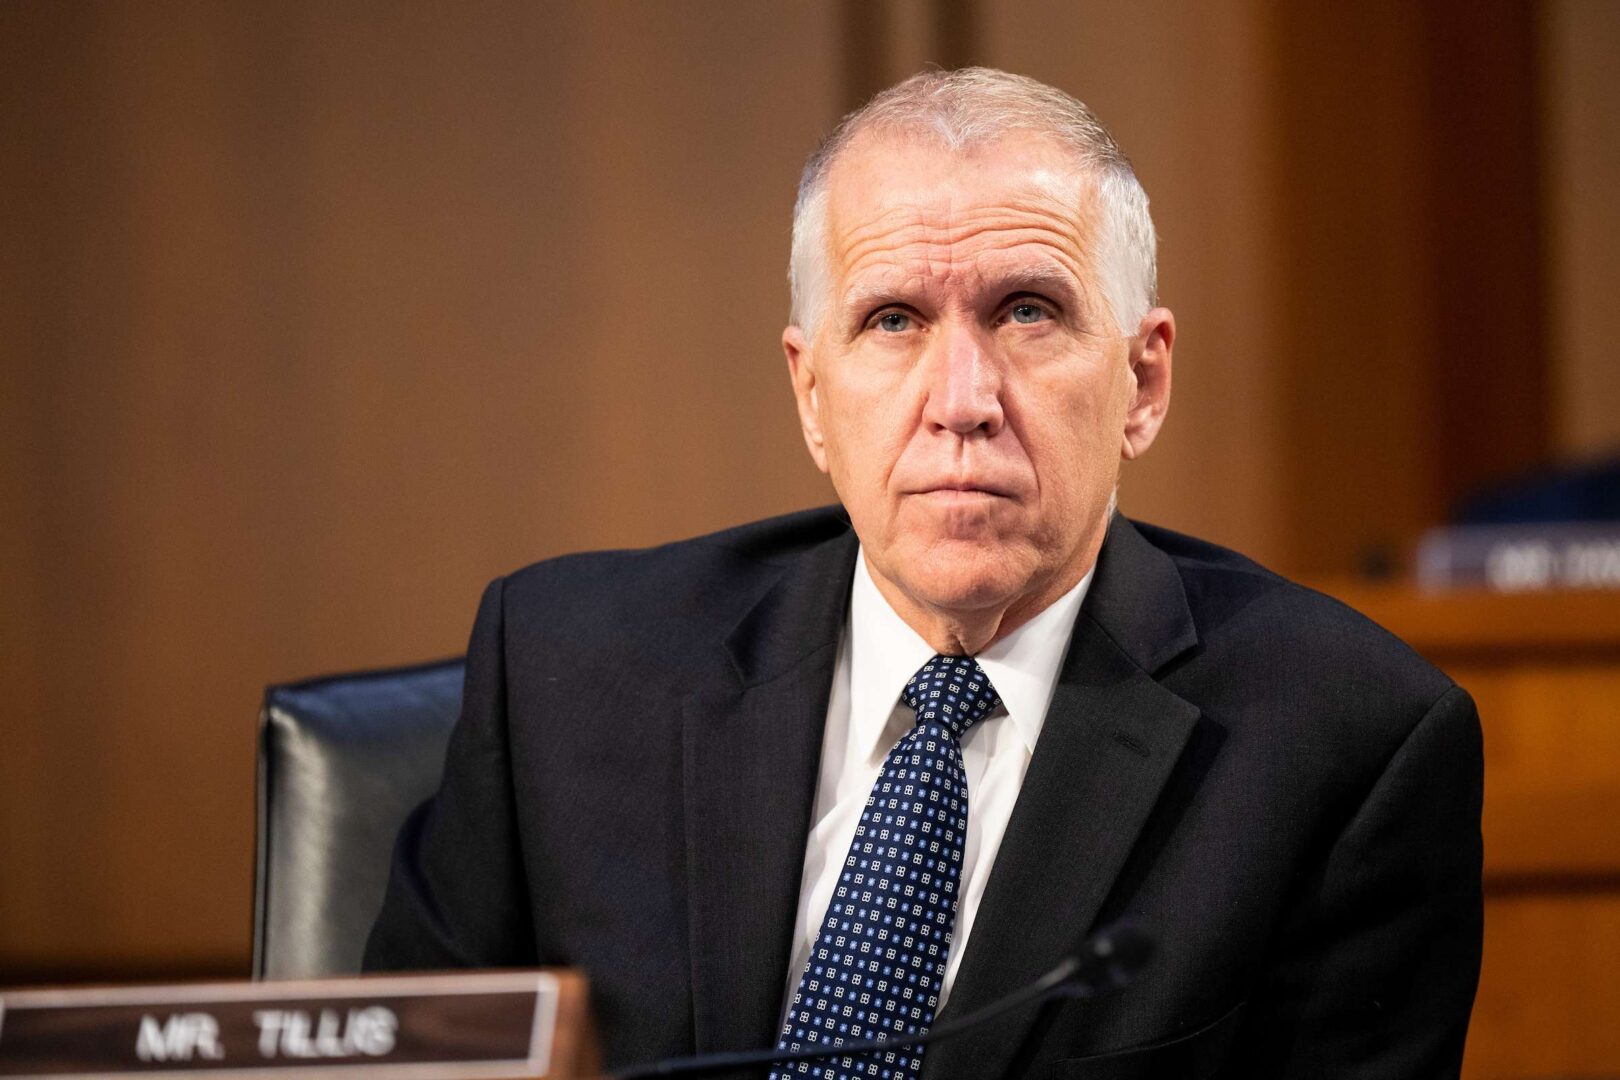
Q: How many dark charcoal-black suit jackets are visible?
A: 1